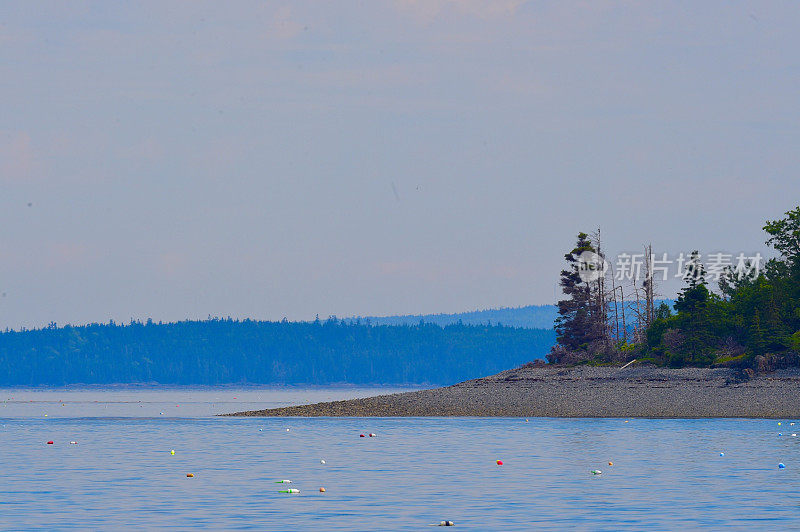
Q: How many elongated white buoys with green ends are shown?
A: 3